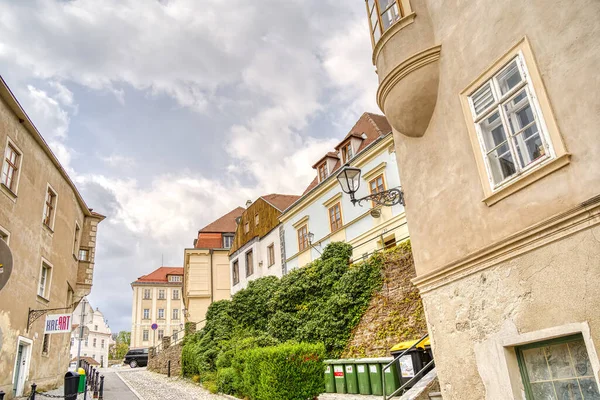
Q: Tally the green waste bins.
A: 6